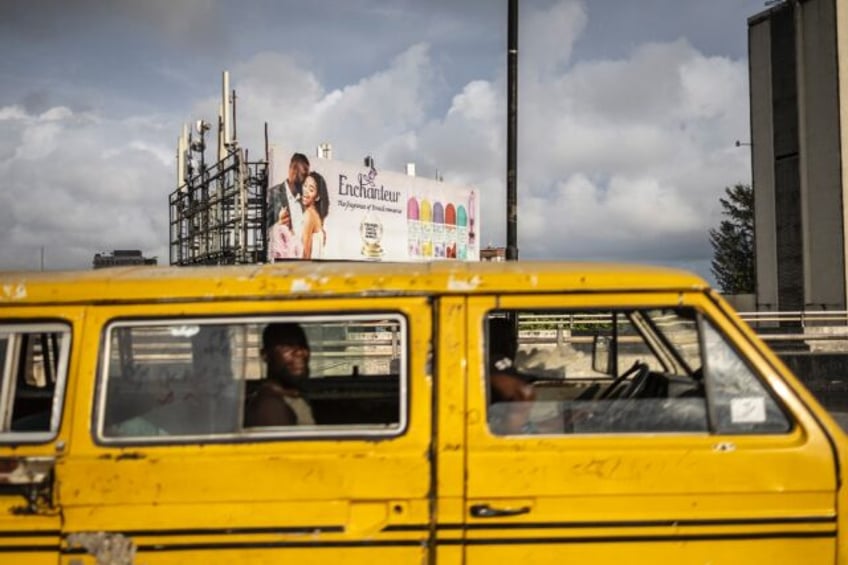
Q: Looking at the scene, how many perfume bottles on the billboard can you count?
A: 5